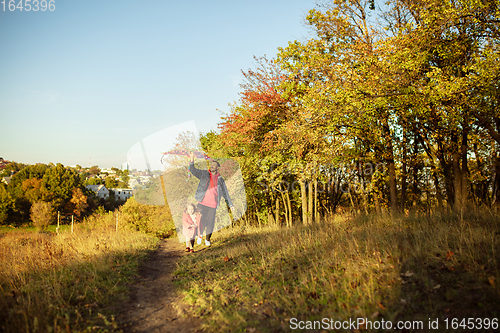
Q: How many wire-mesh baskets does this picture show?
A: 0